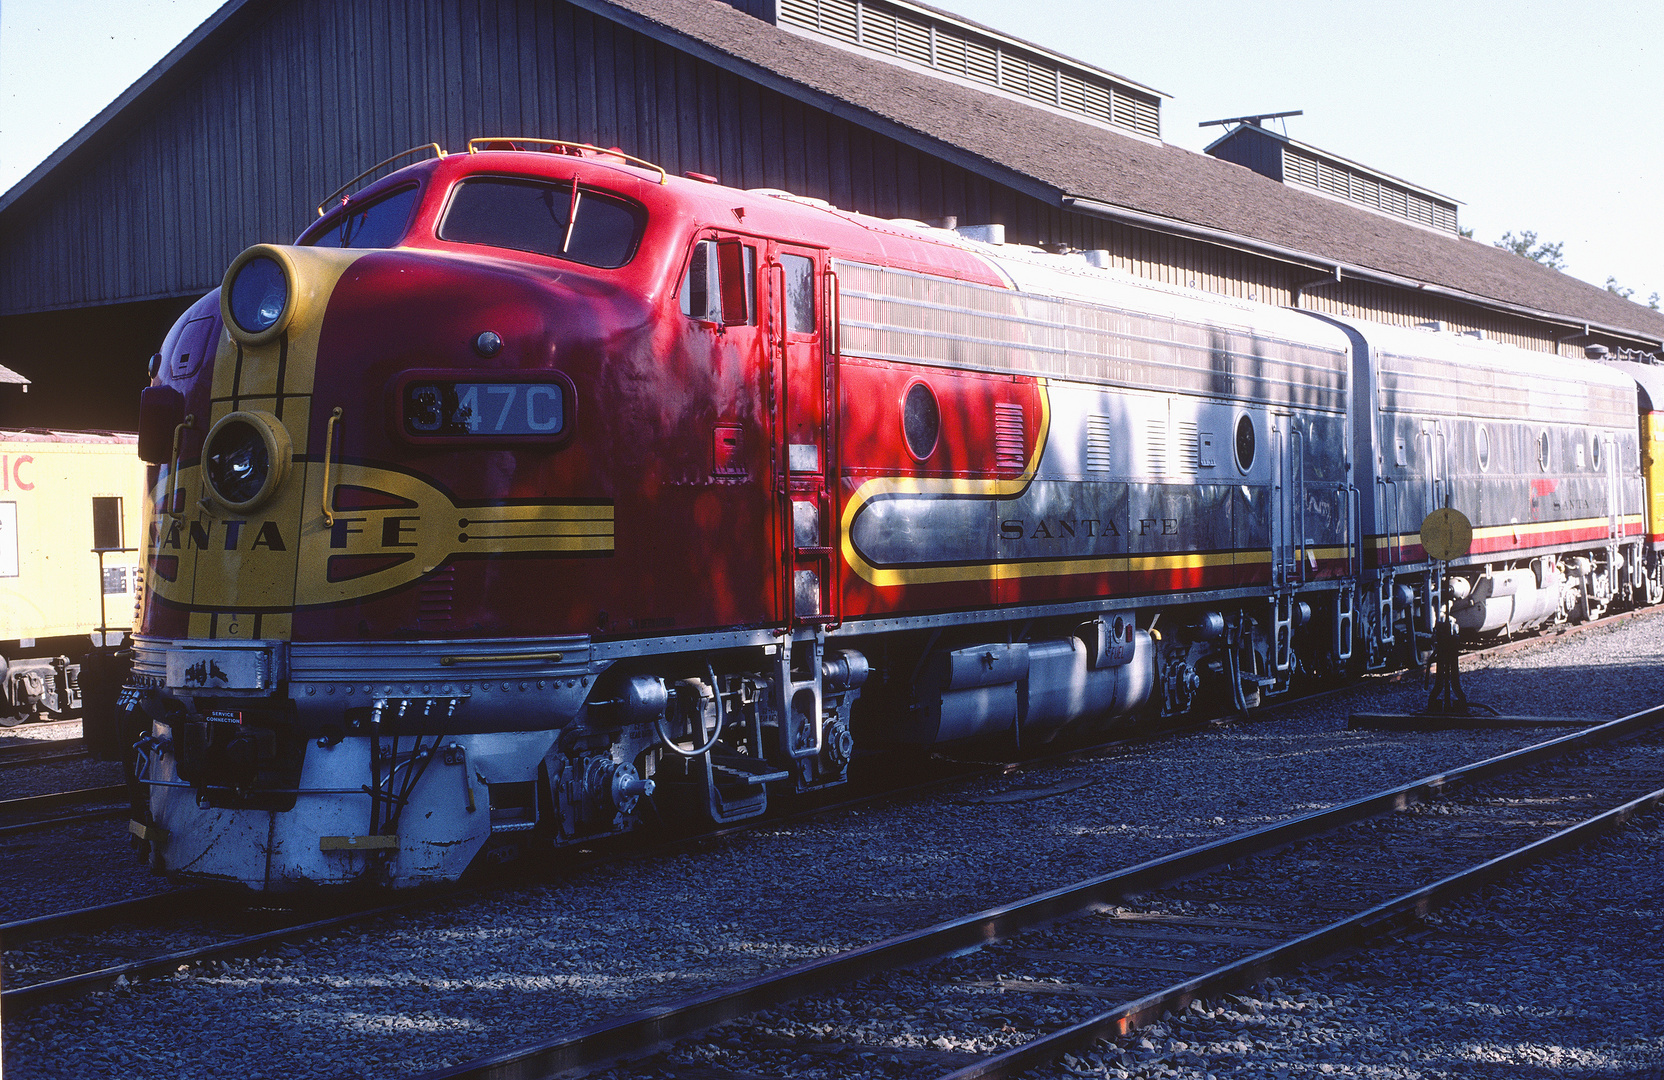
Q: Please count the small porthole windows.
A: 5